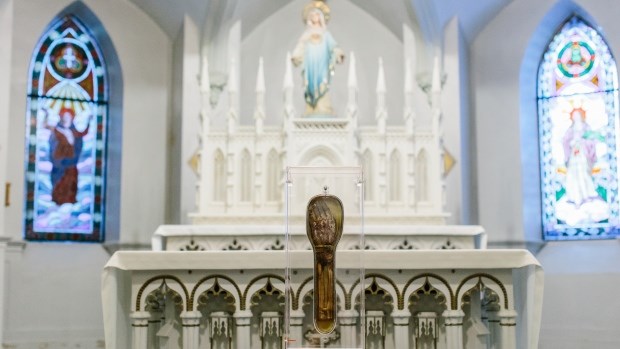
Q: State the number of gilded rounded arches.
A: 7